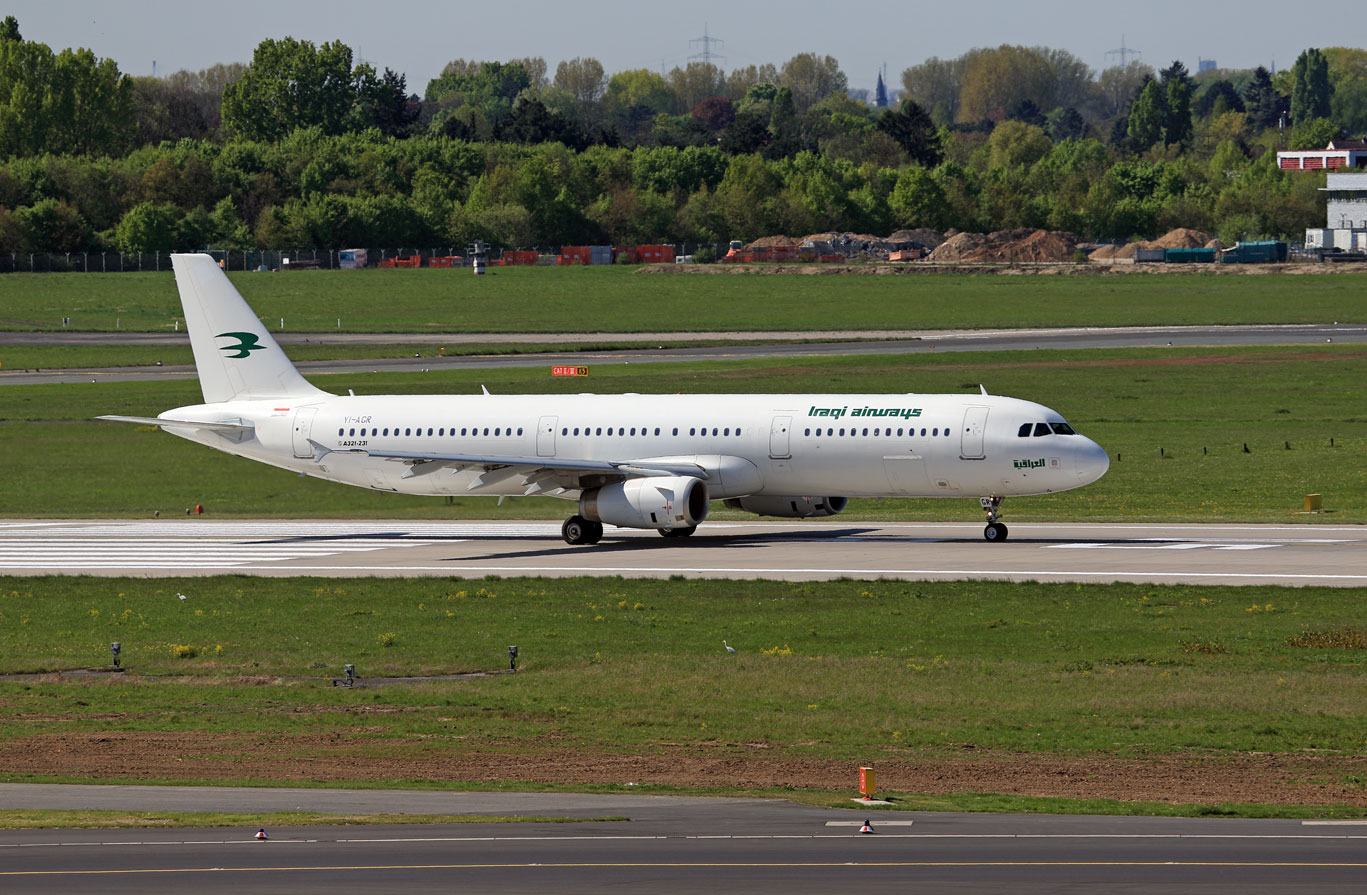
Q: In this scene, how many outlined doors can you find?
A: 4